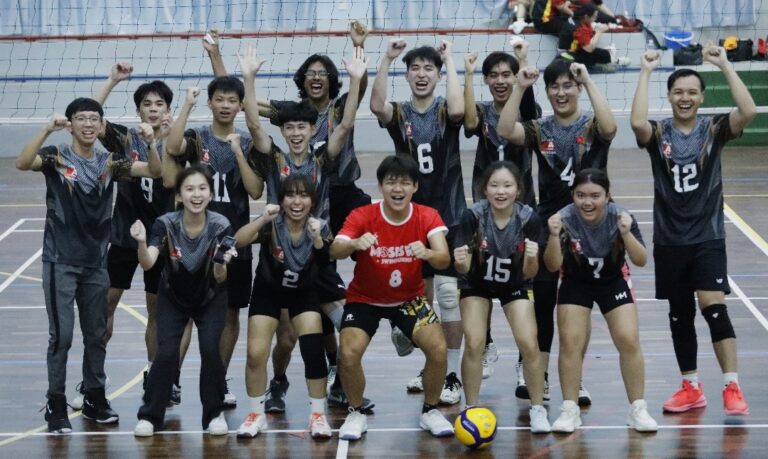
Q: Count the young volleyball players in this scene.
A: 14